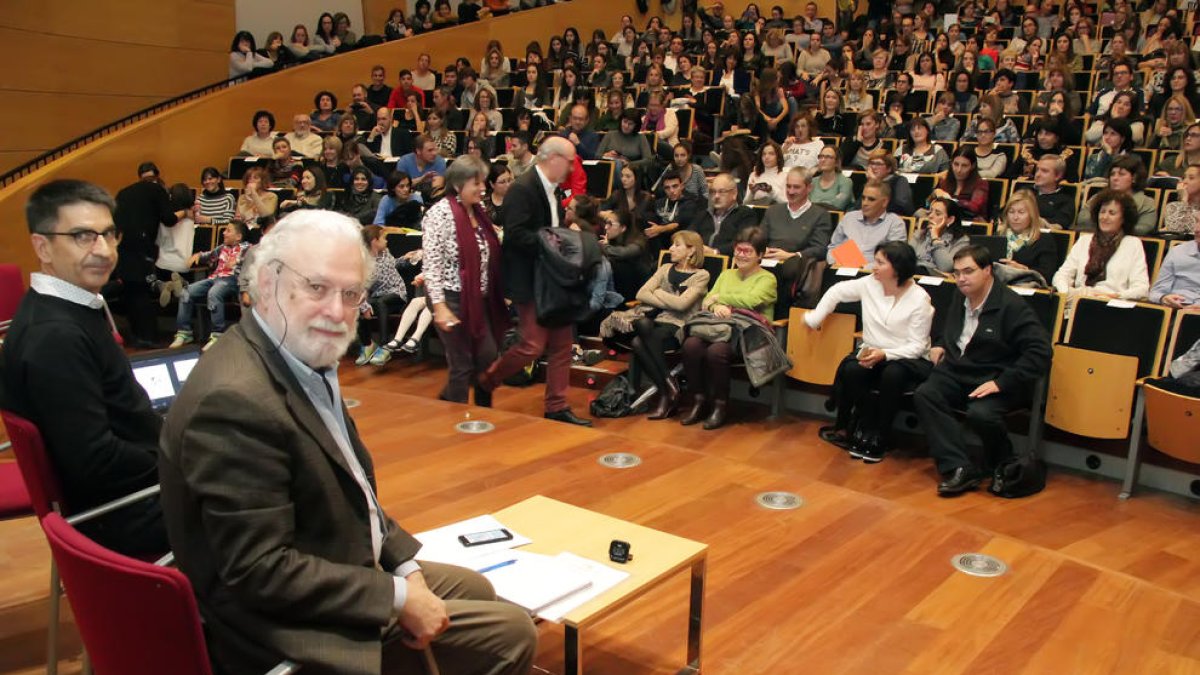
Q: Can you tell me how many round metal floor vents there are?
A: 5